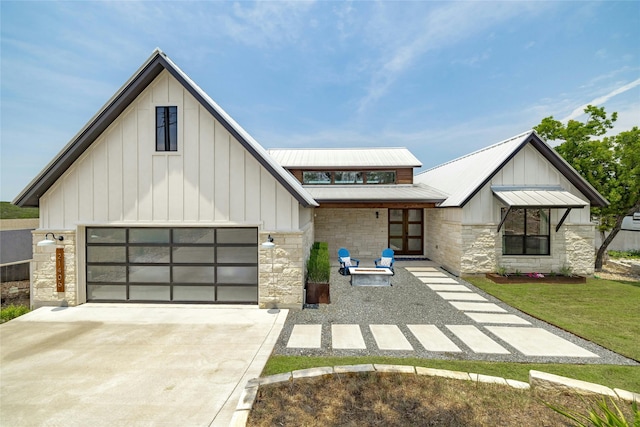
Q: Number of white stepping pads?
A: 13